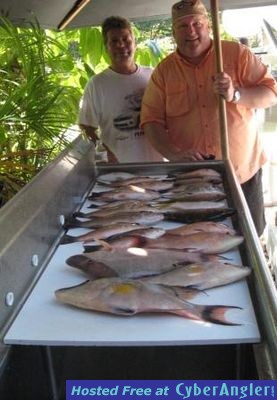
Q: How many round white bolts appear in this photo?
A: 3